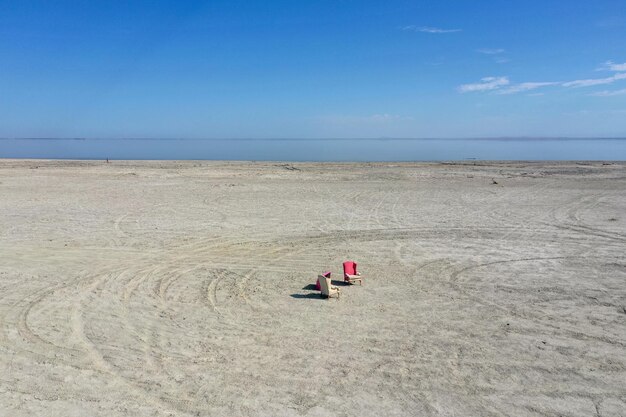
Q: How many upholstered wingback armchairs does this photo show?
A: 2